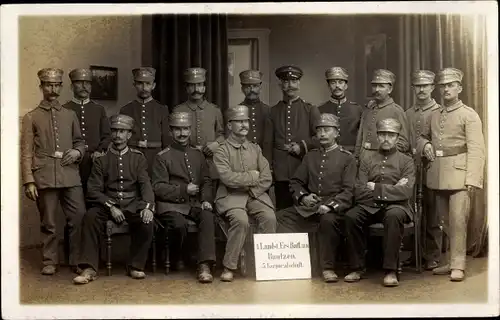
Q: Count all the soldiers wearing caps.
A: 15